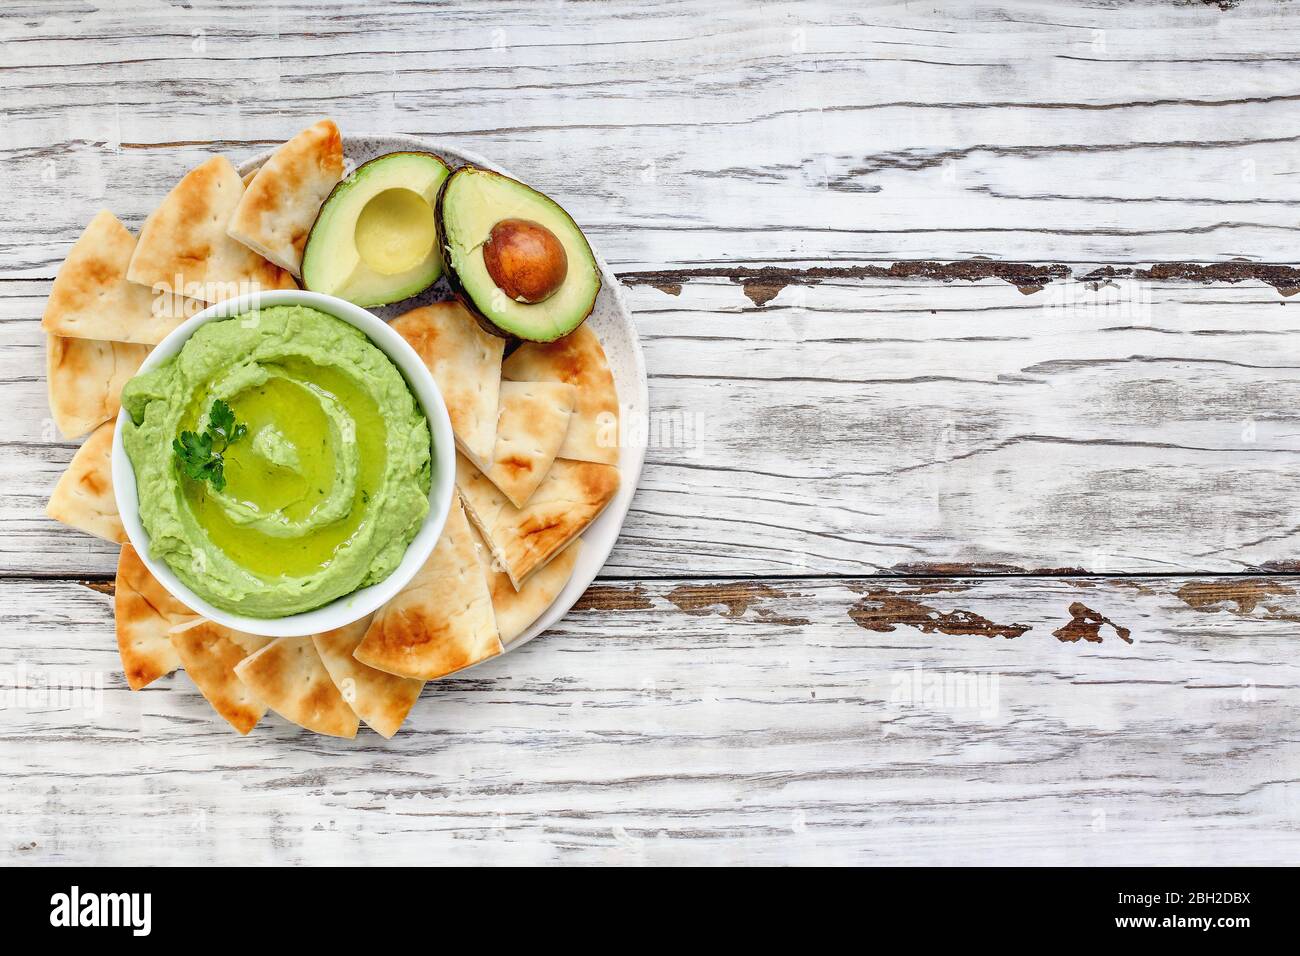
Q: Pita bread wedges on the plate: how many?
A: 15